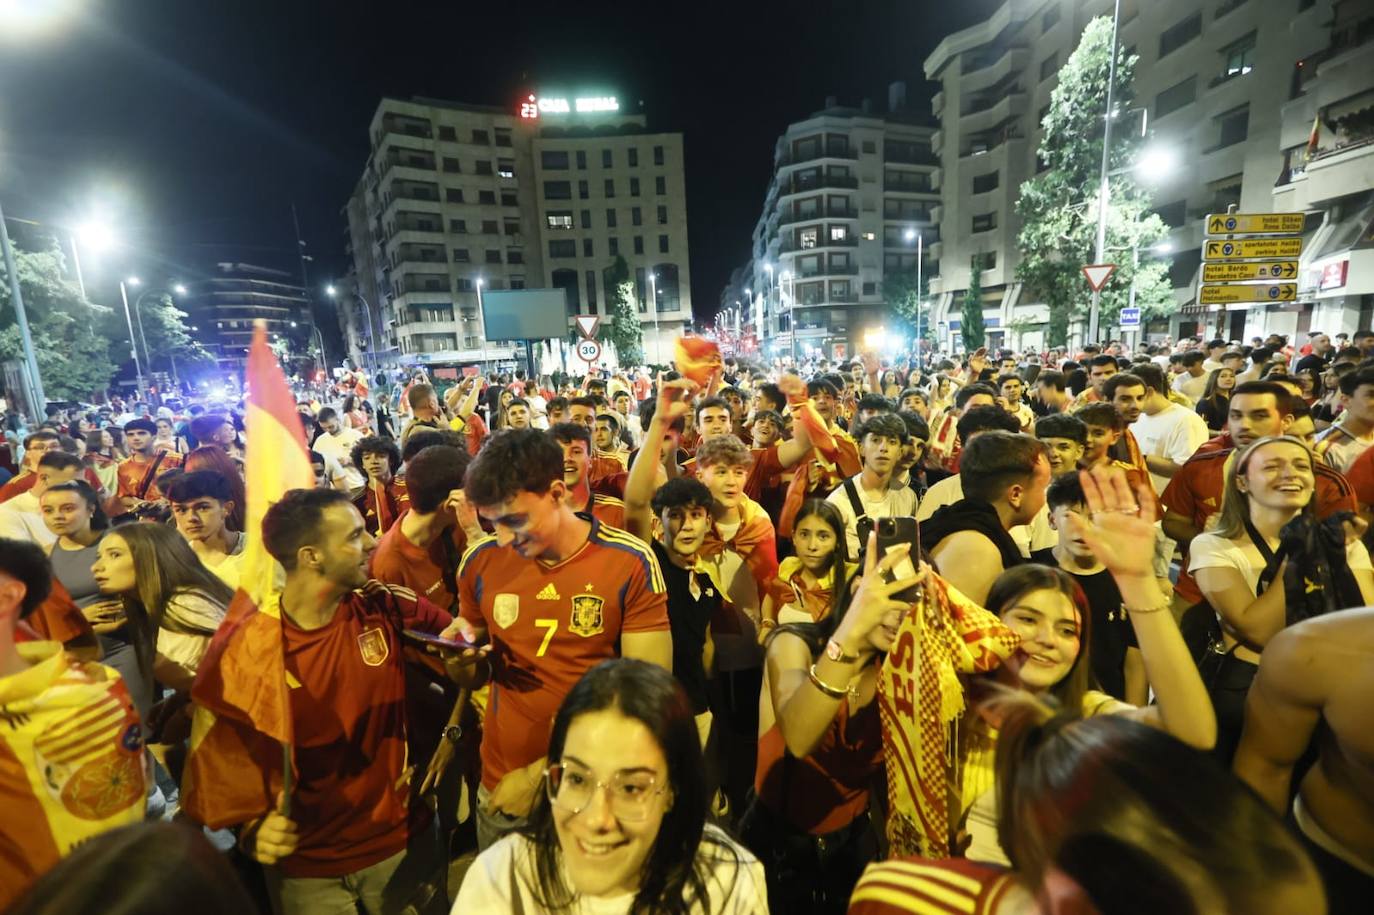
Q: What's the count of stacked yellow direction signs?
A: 4